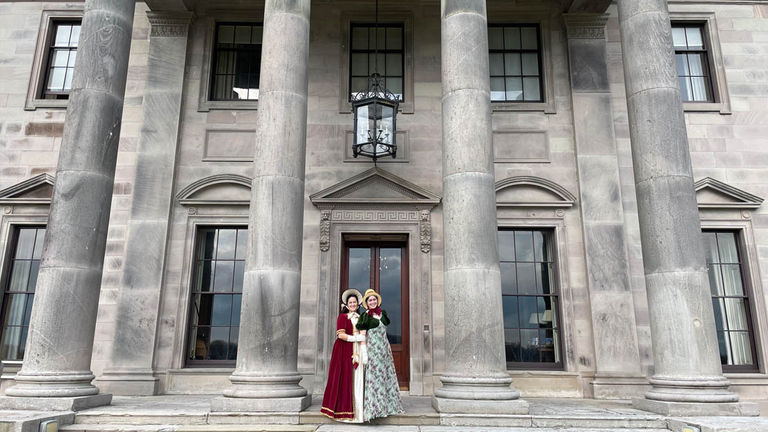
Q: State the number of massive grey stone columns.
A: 4